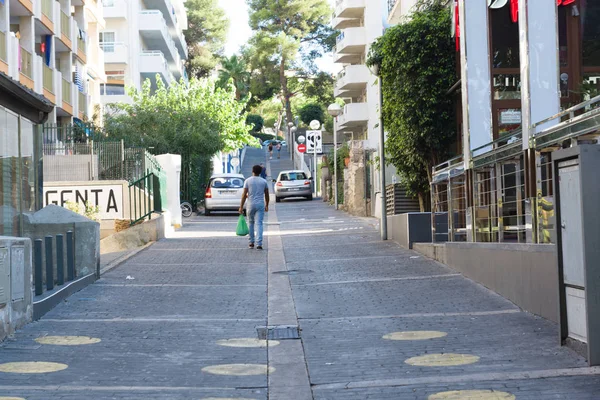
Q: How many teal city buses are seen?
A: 0